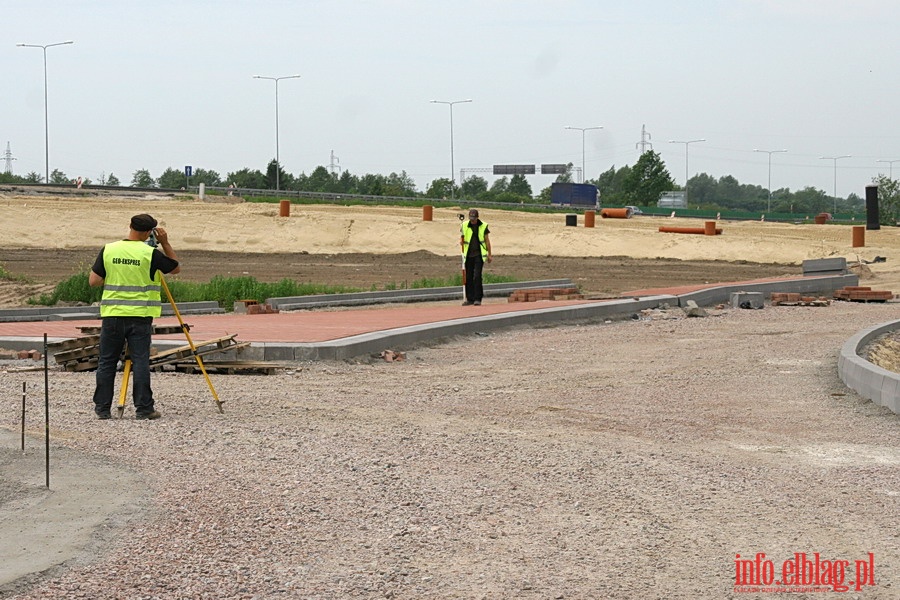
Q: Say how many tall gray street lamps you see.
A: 8